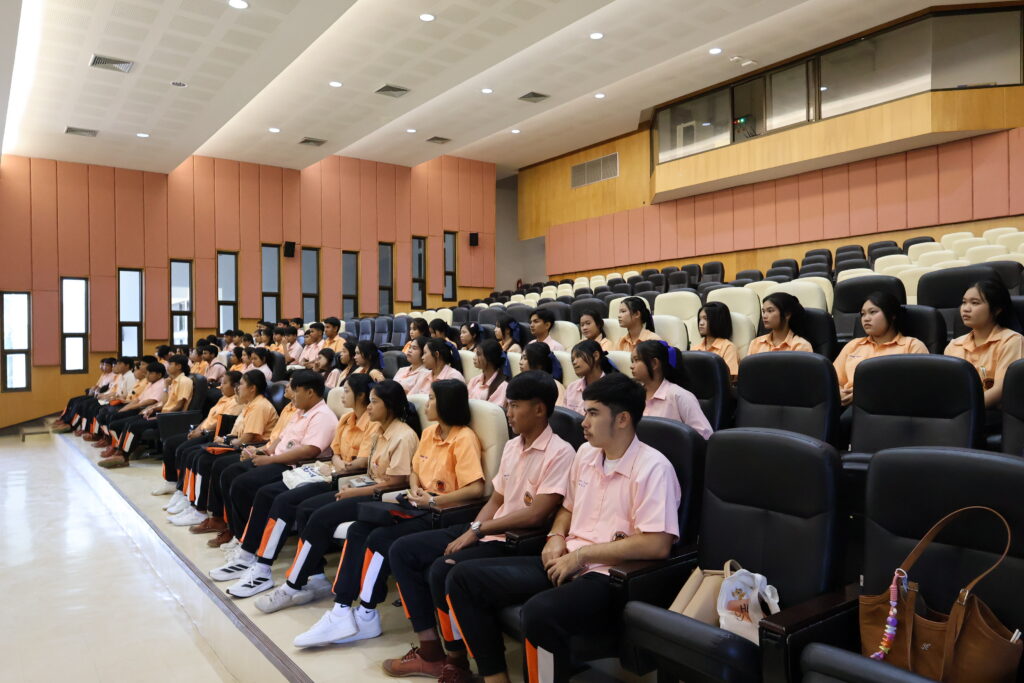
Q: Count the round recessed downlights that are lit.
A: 11